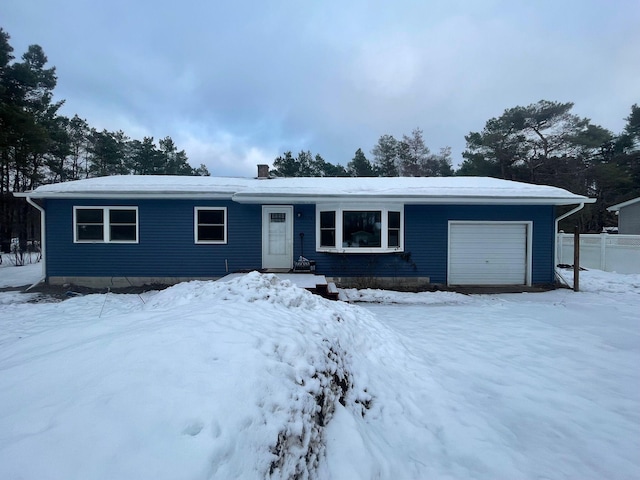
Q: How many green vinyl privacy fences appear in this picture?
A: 0